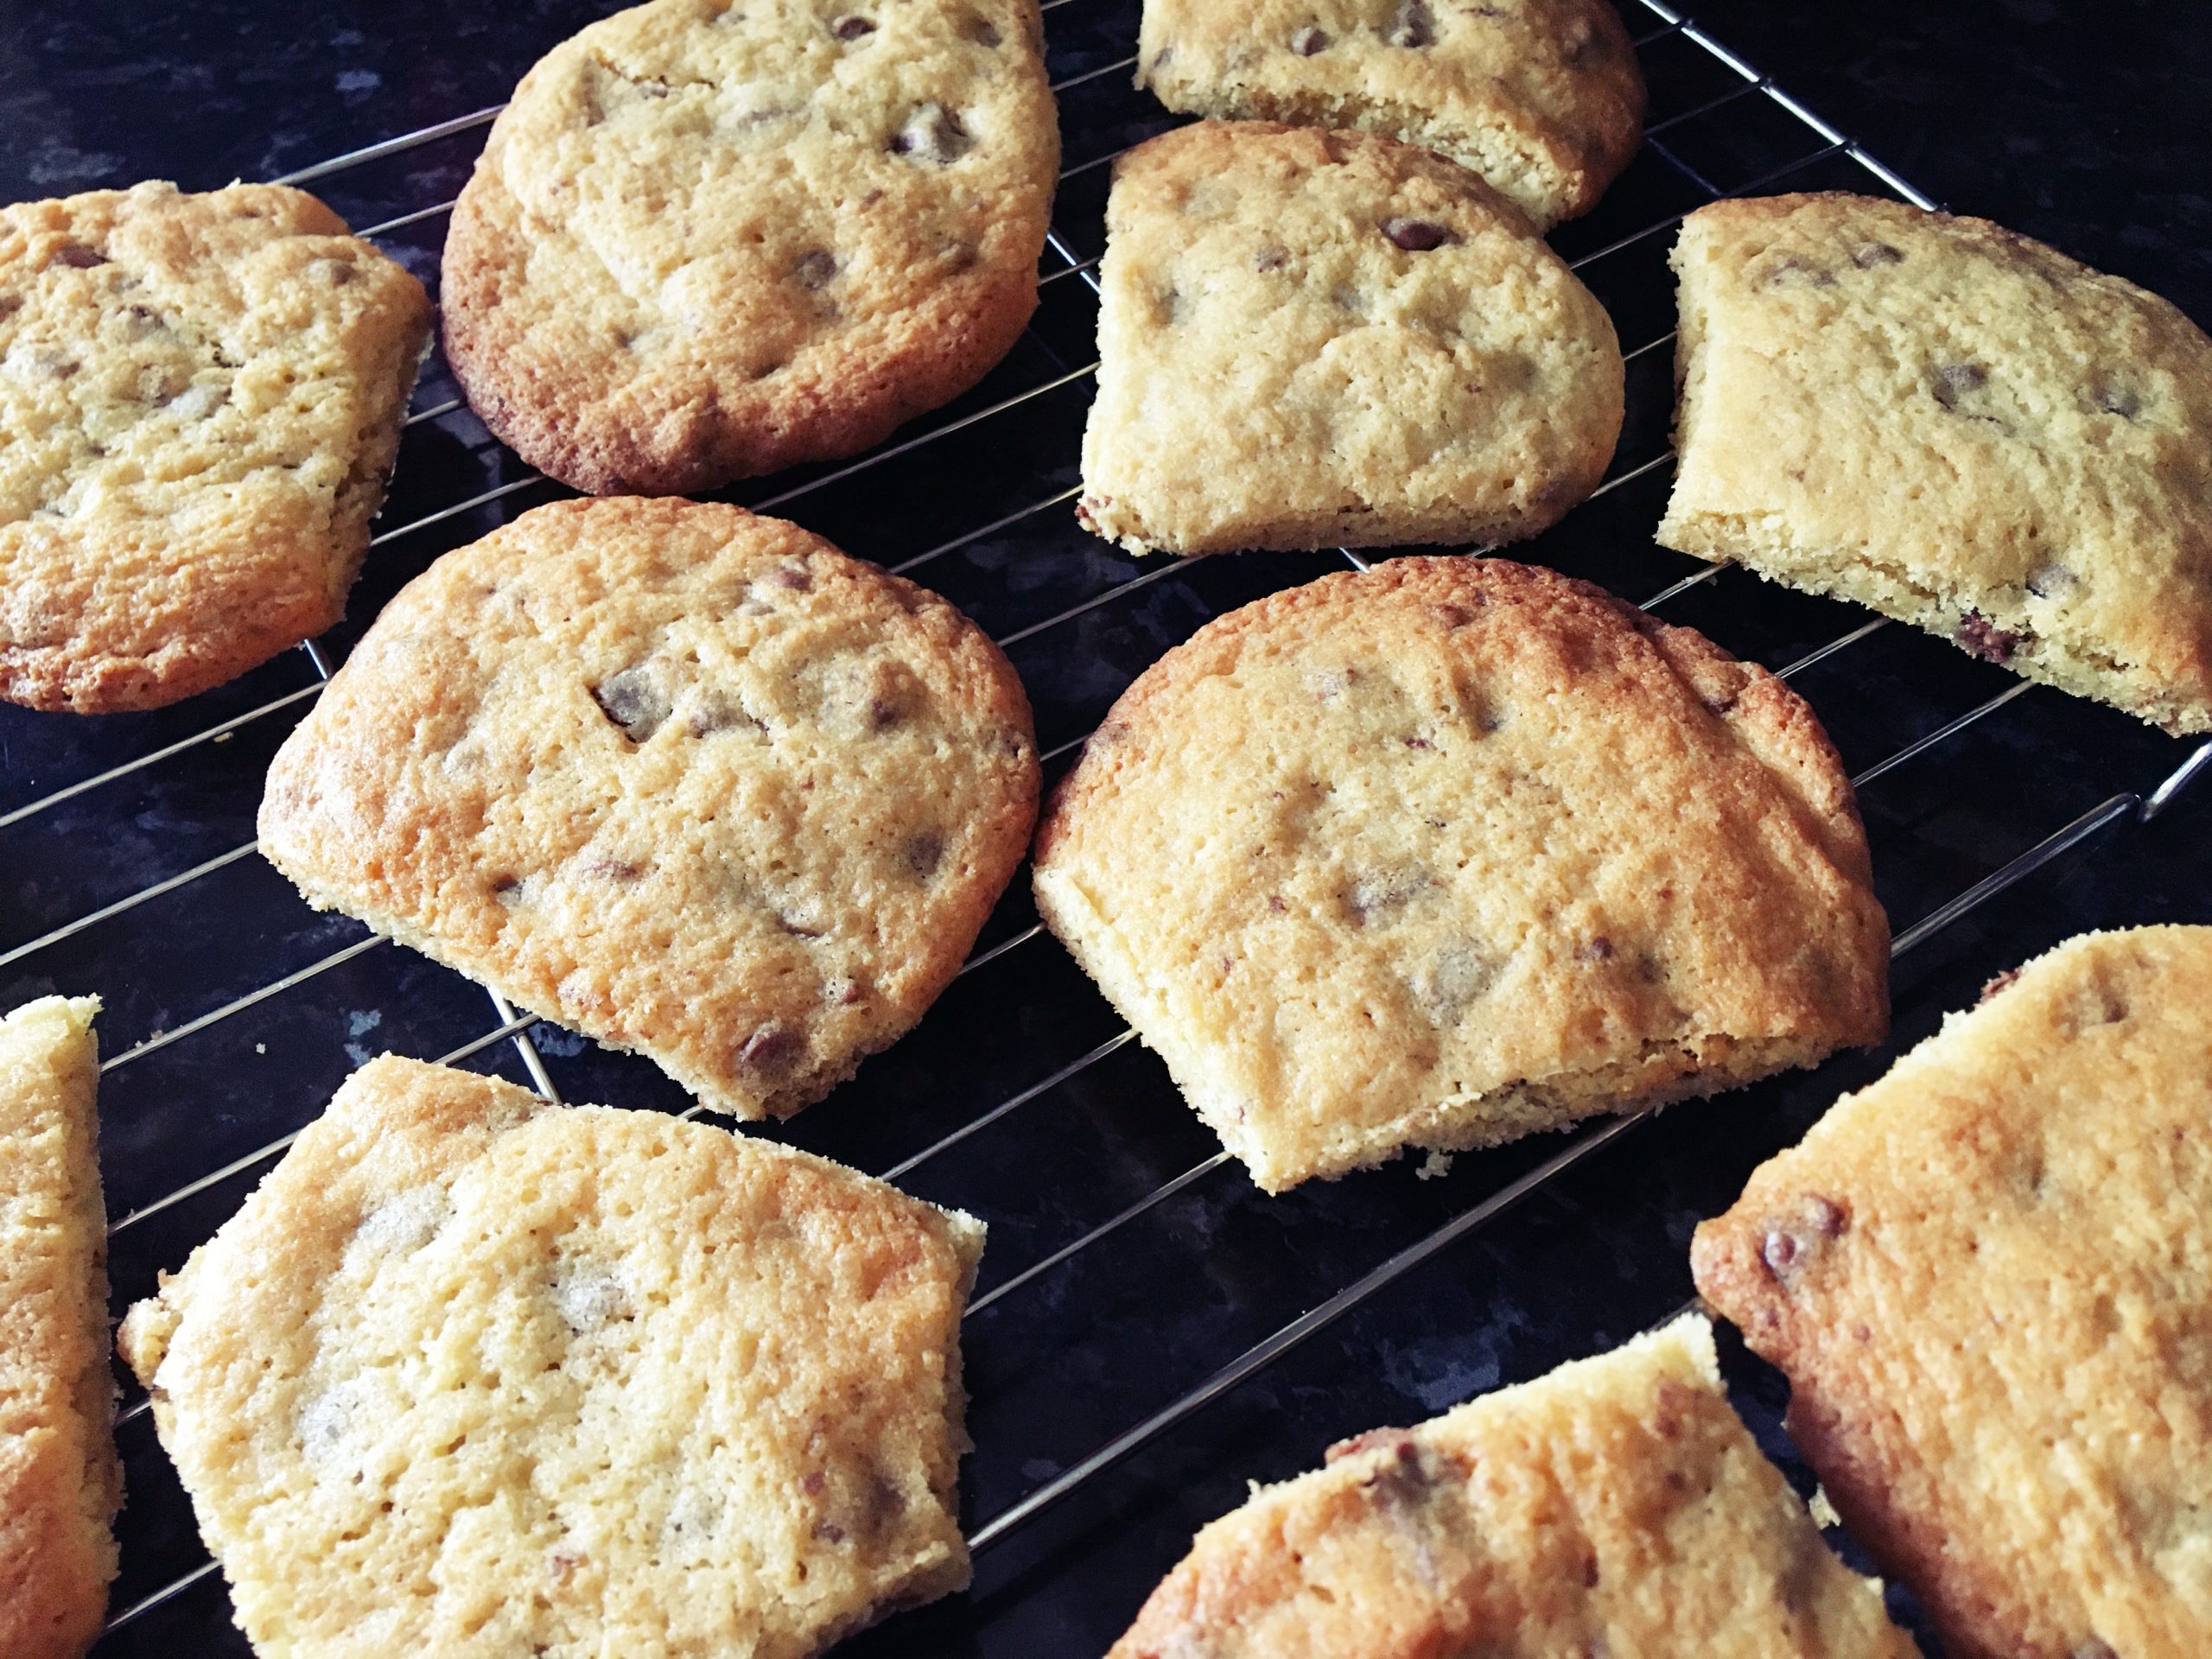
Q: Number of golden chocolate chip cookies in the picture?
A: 11